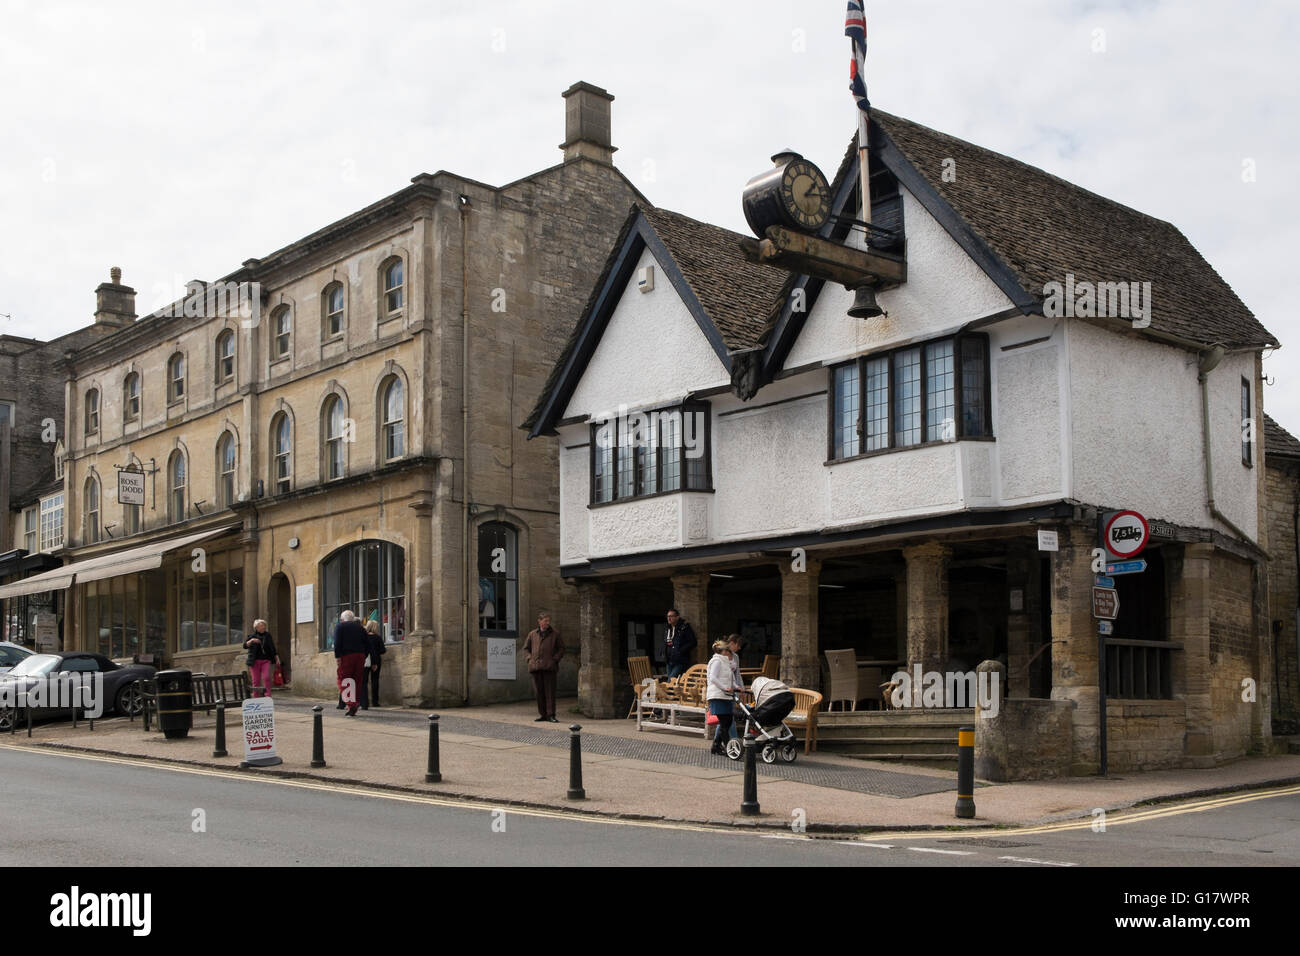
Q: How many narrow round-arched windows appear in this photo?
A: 14